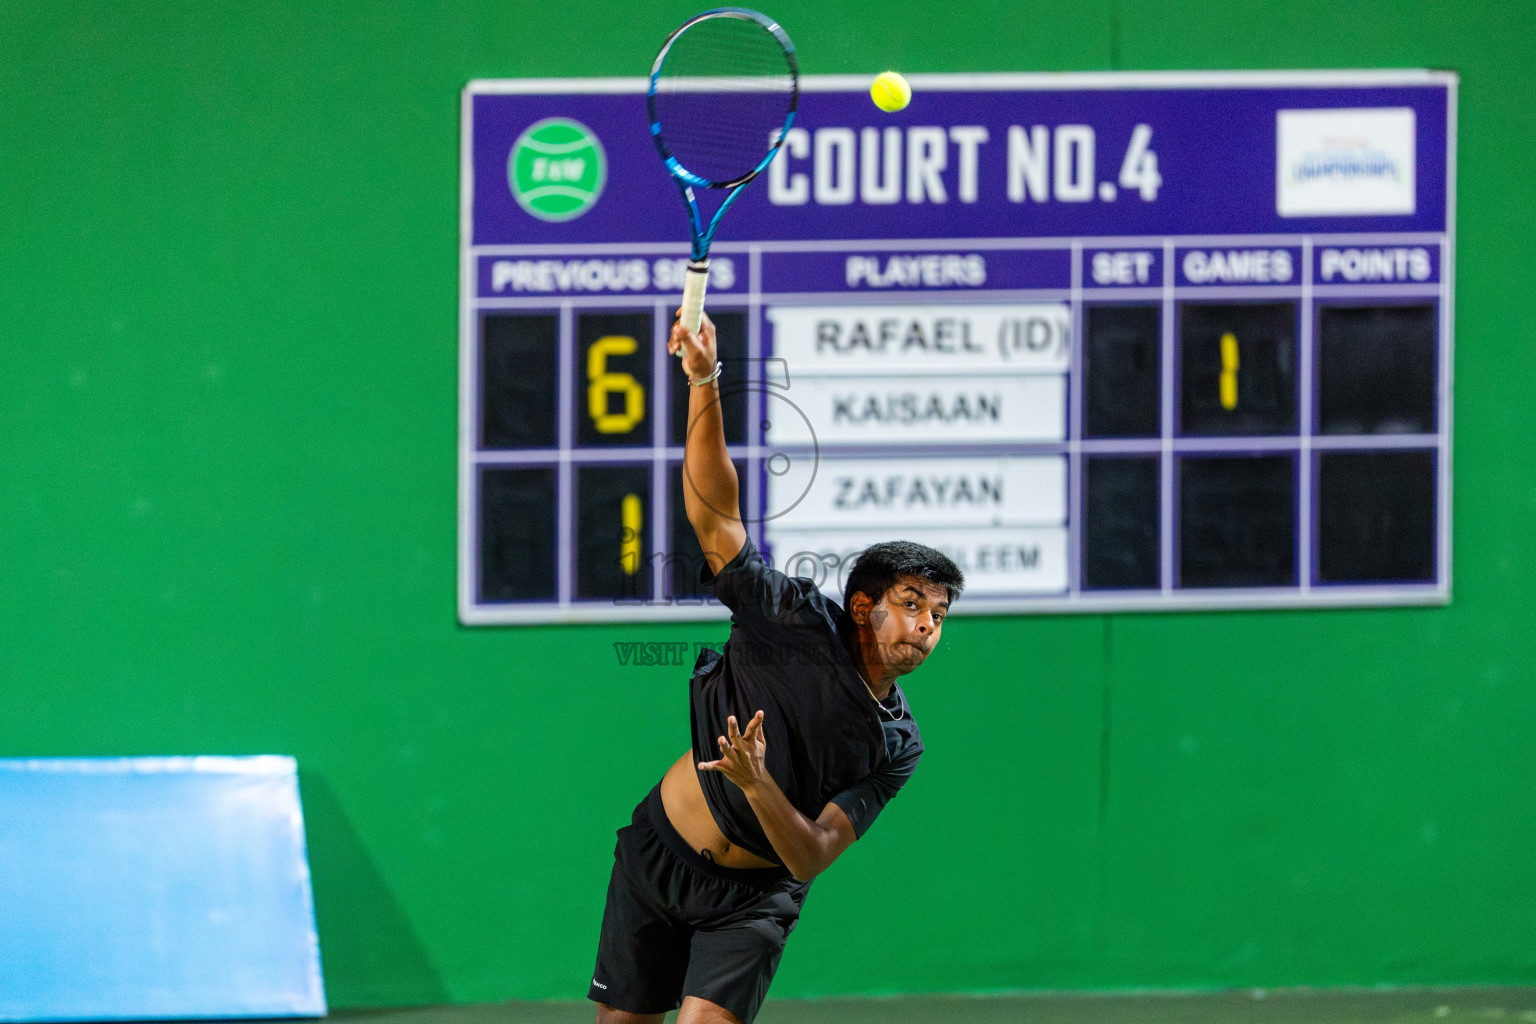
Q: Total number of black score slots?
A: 12